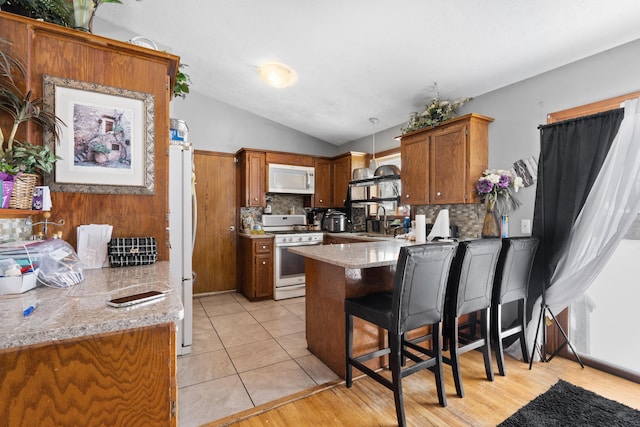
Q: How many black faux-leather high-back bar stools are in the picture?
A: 3